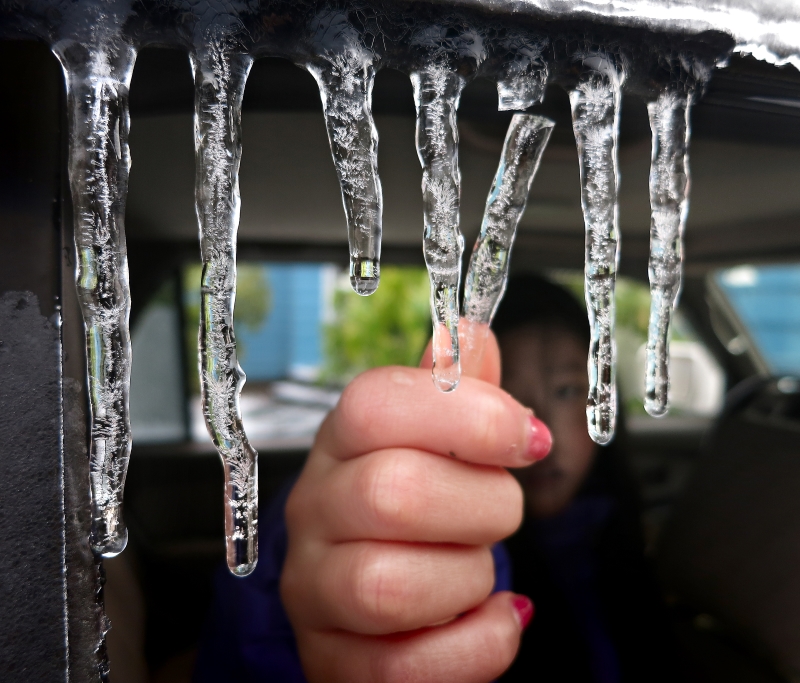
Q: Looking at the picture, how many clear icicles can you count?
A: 7